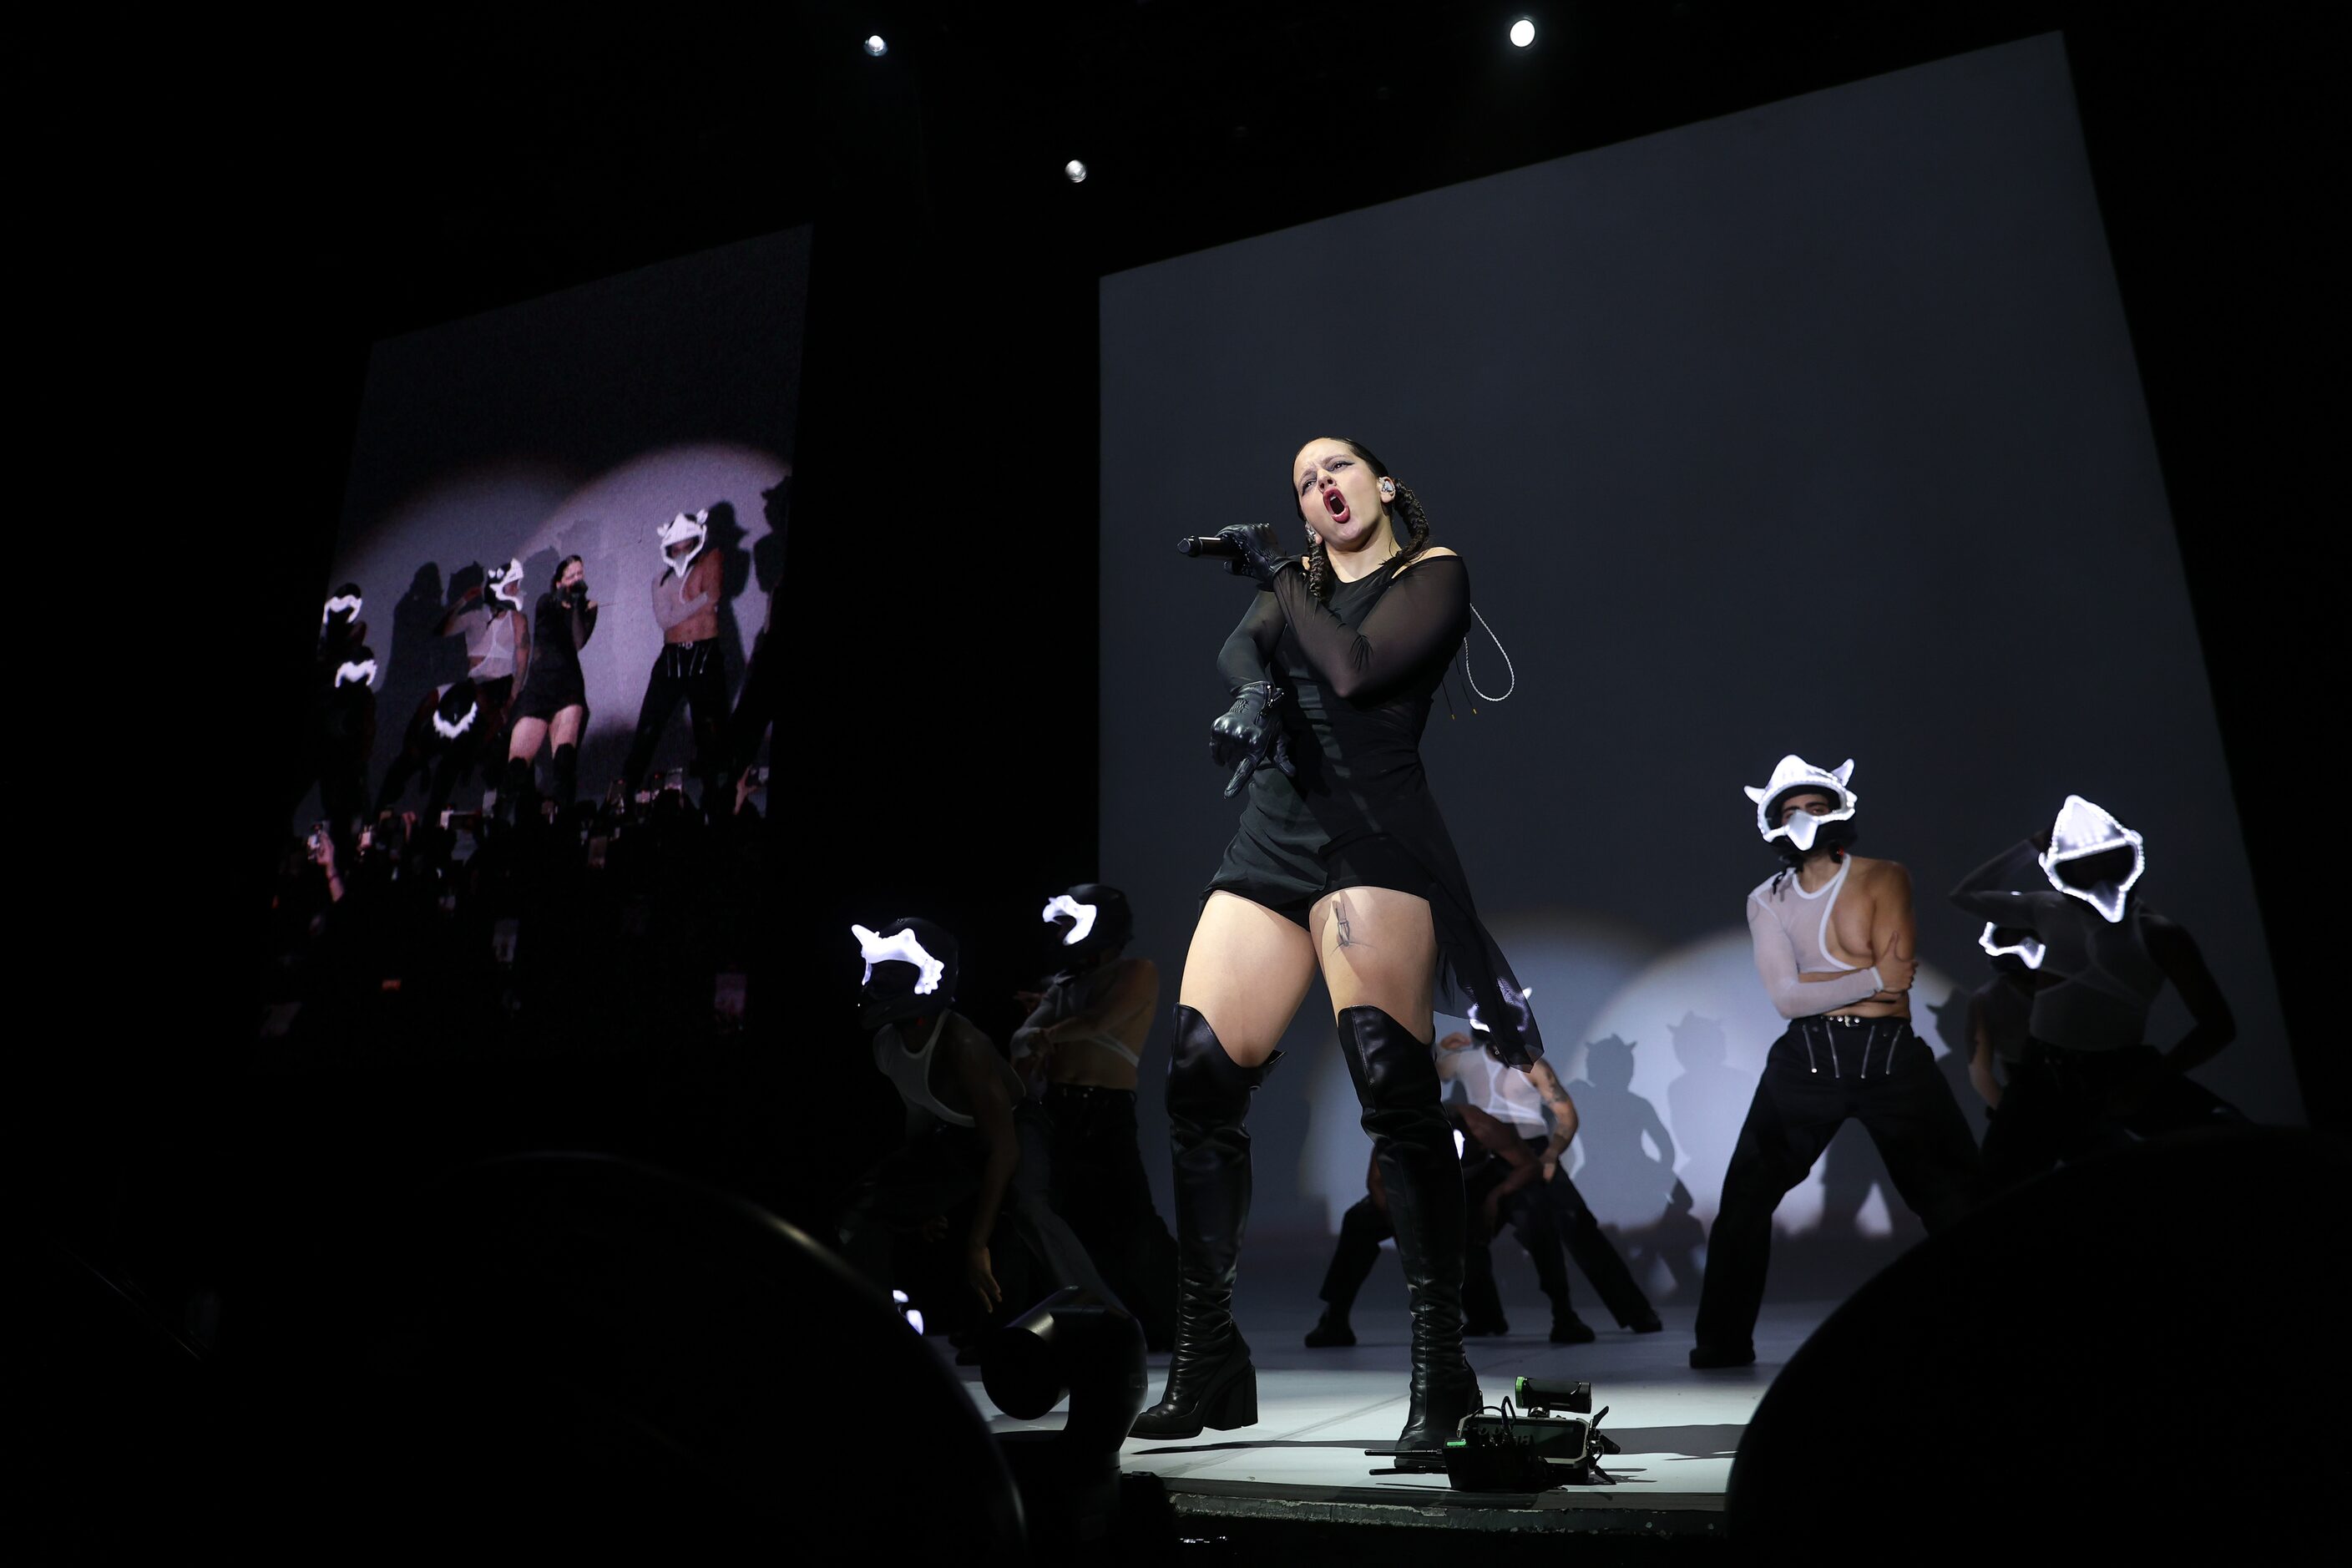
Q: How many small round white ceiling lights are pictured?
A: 3